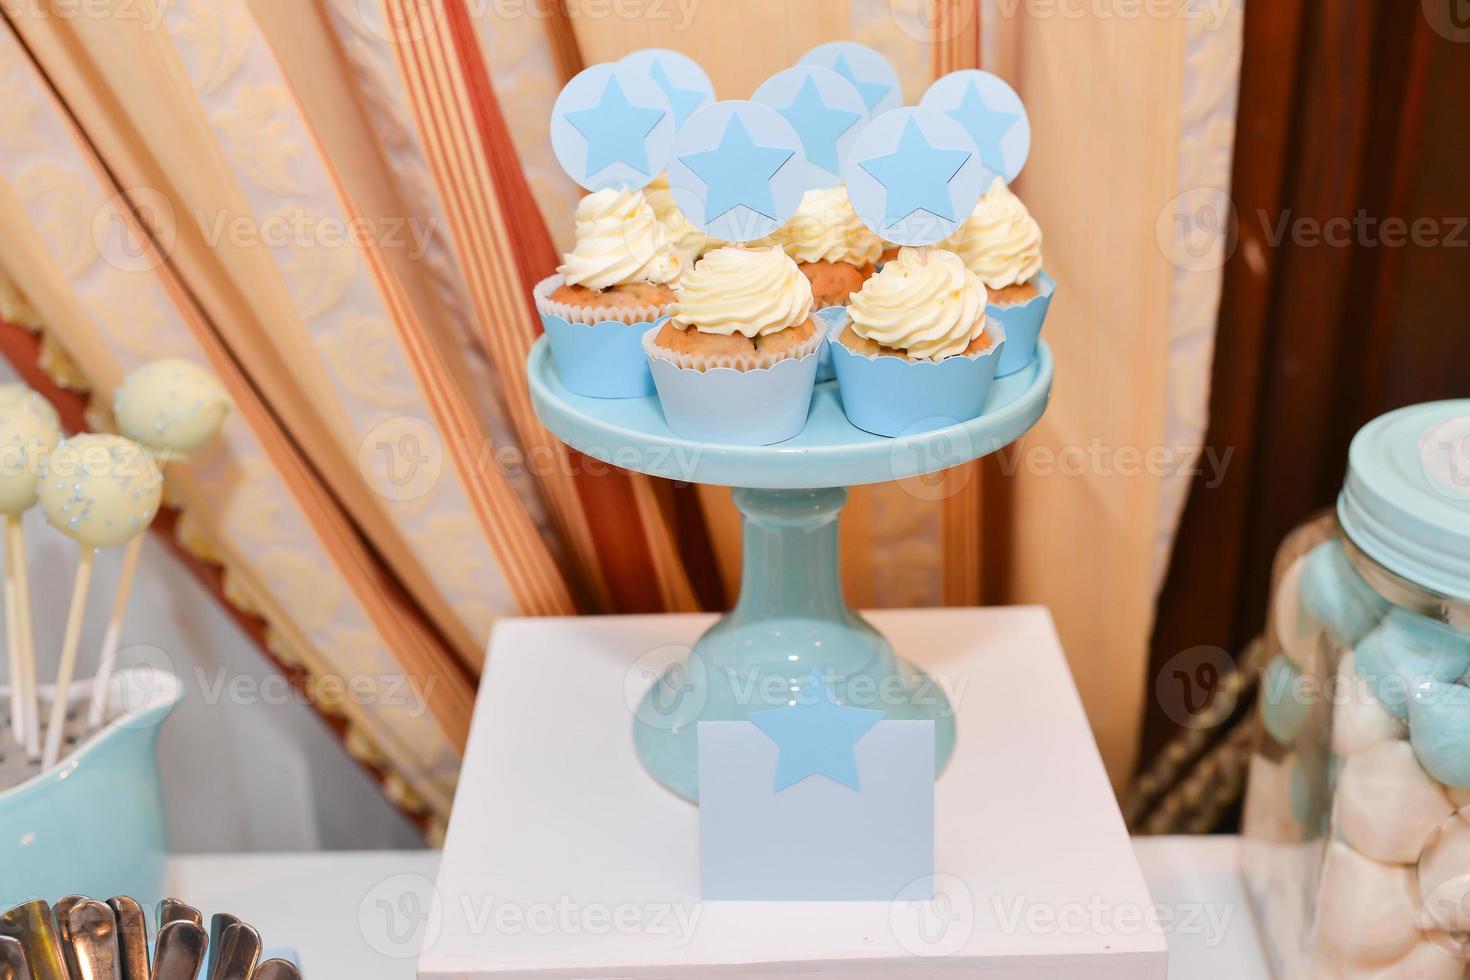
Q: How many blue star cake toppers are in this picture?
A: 7